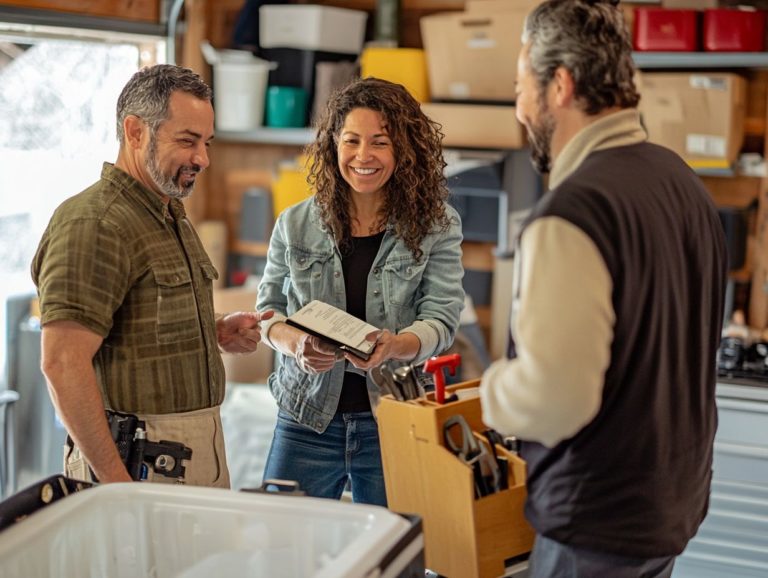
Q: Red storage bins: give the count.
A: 2